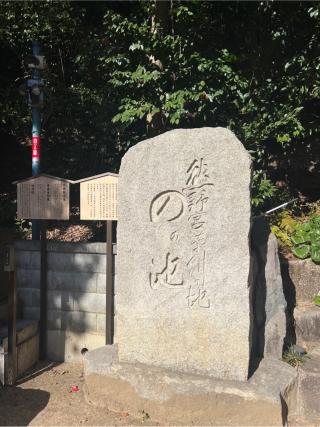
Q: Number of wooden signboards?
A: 2